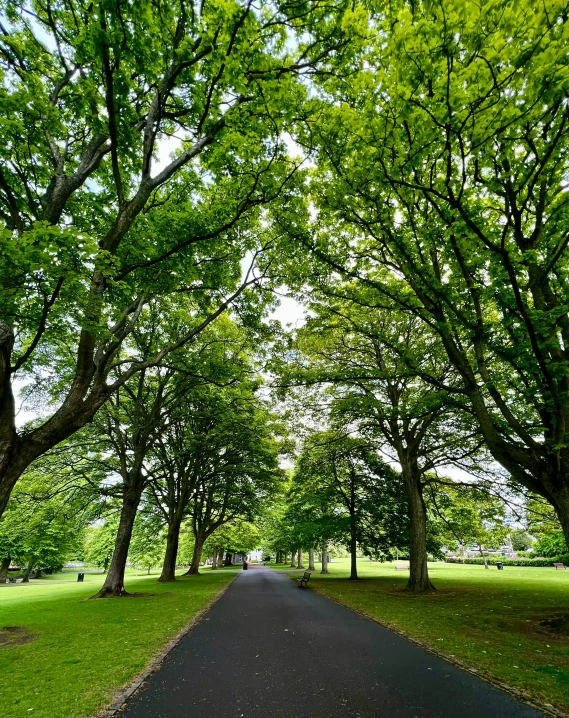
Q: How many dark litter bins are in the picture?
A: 3